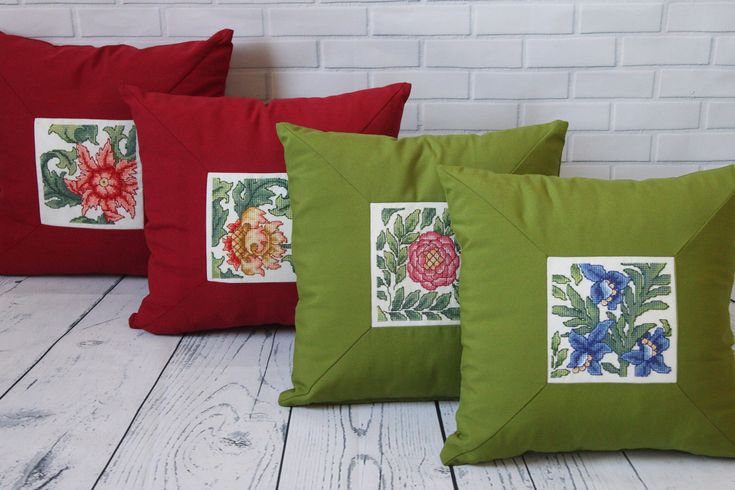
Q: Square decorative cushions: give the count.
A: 4